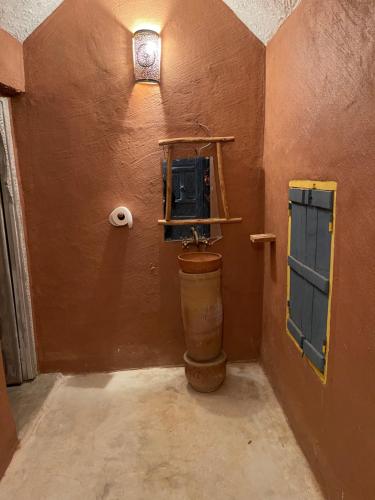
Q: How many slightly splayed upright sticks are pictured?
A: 2